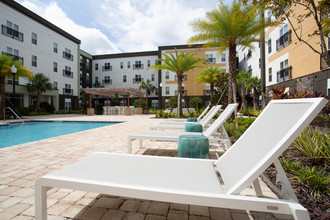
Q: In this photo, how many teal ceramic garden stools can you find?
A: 3